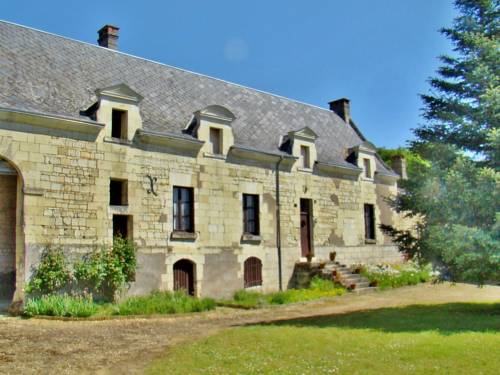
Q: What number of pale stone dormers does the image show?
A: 4